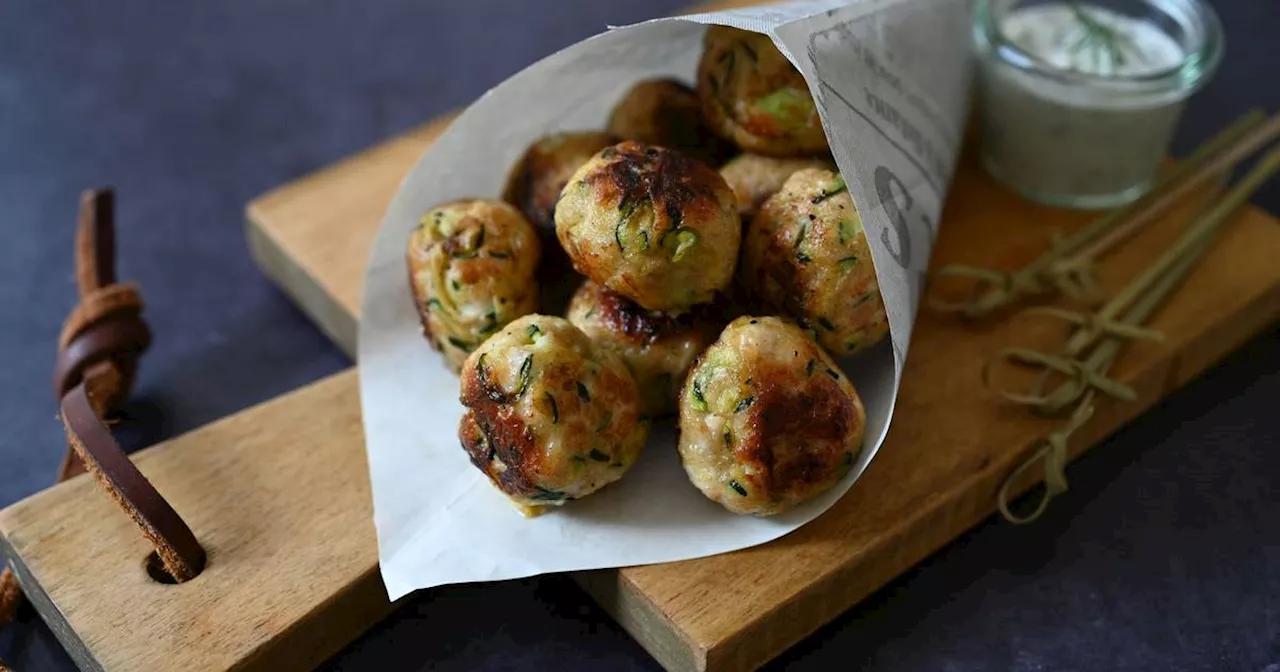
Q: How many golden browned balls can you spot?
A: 10